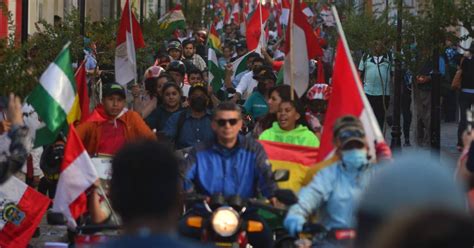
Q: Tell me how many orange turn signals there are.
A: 2